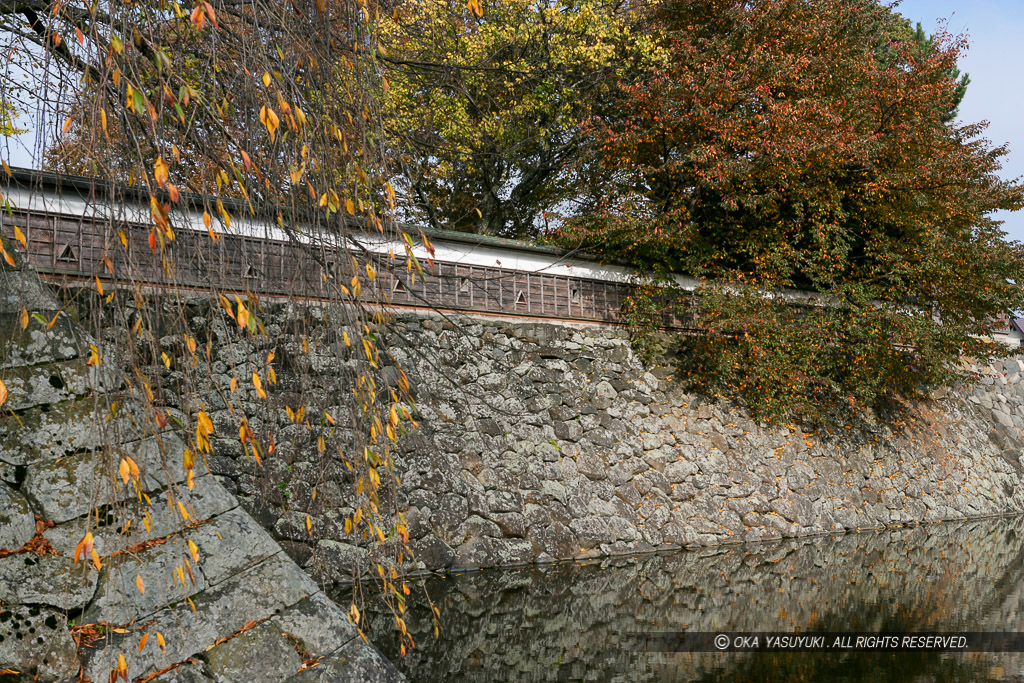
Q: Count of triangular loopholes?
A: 4